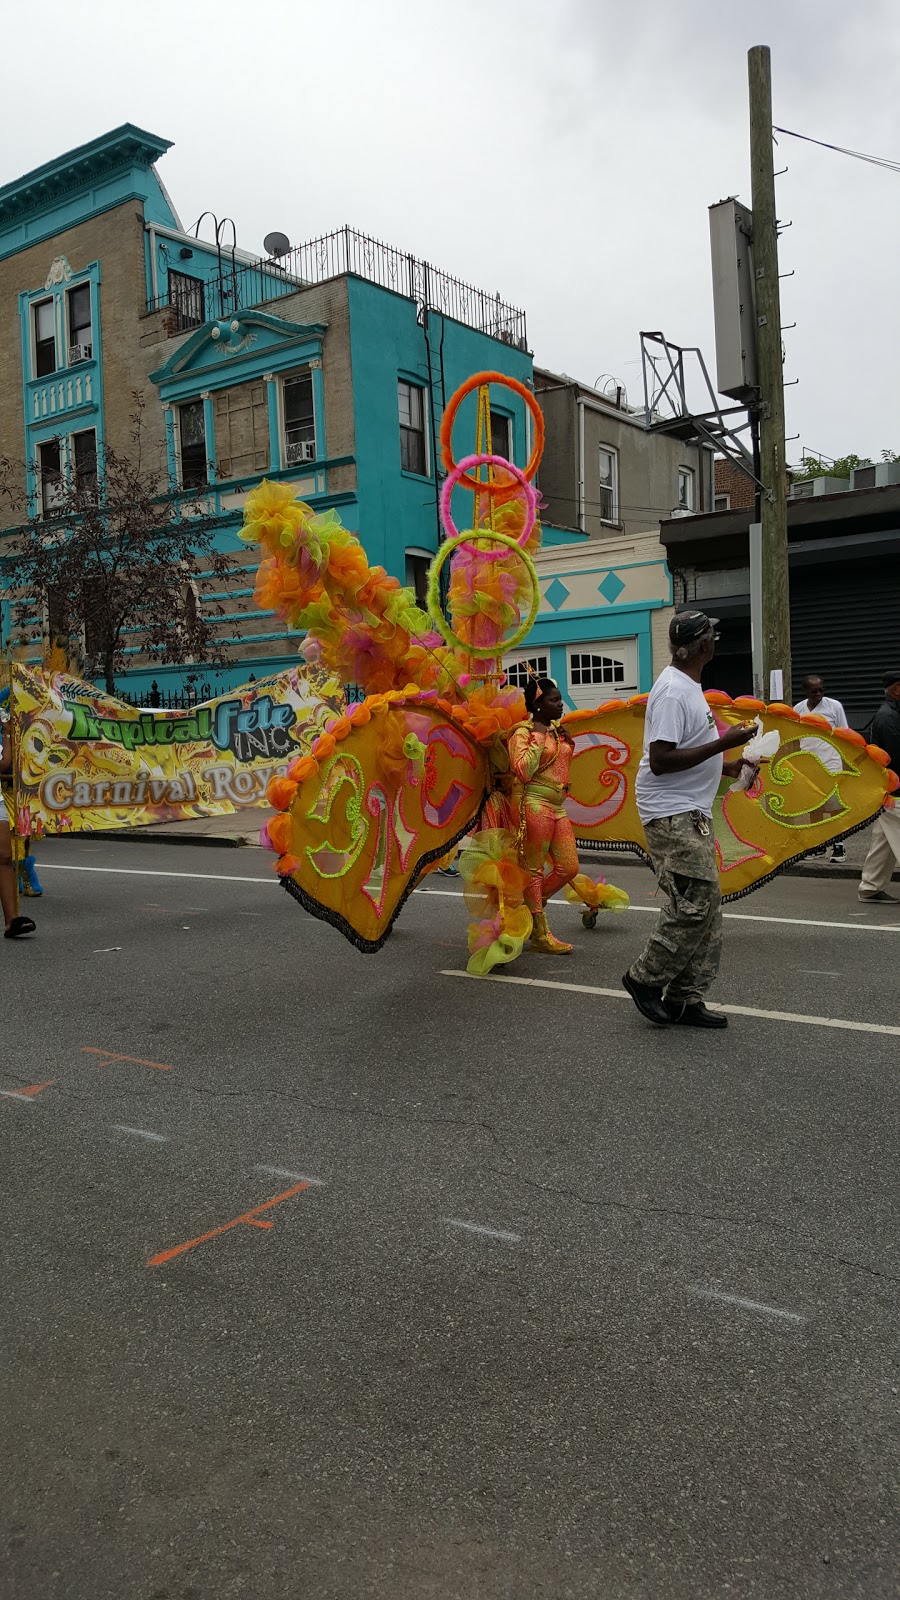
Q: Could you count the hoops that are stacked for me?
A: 3